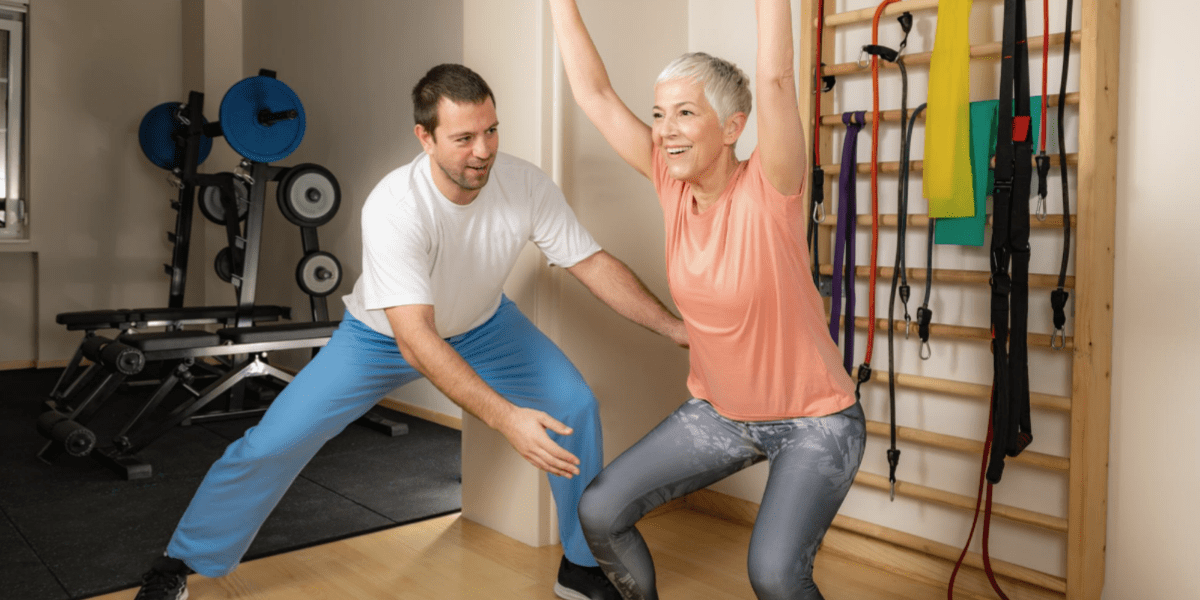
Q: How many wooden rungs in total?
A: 11